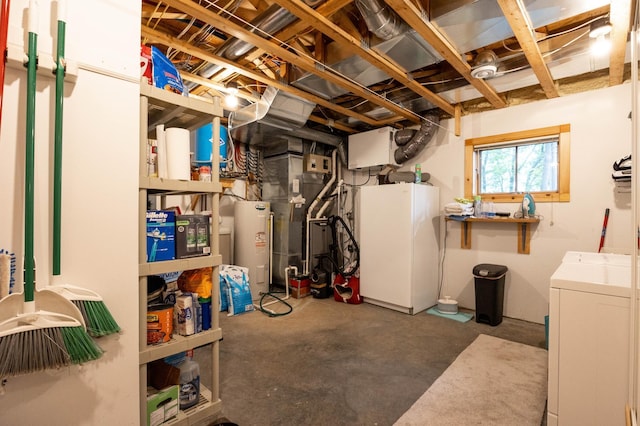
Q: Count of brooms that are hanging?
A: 2